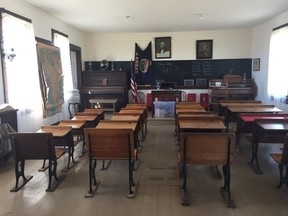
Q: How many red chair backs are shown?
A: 3